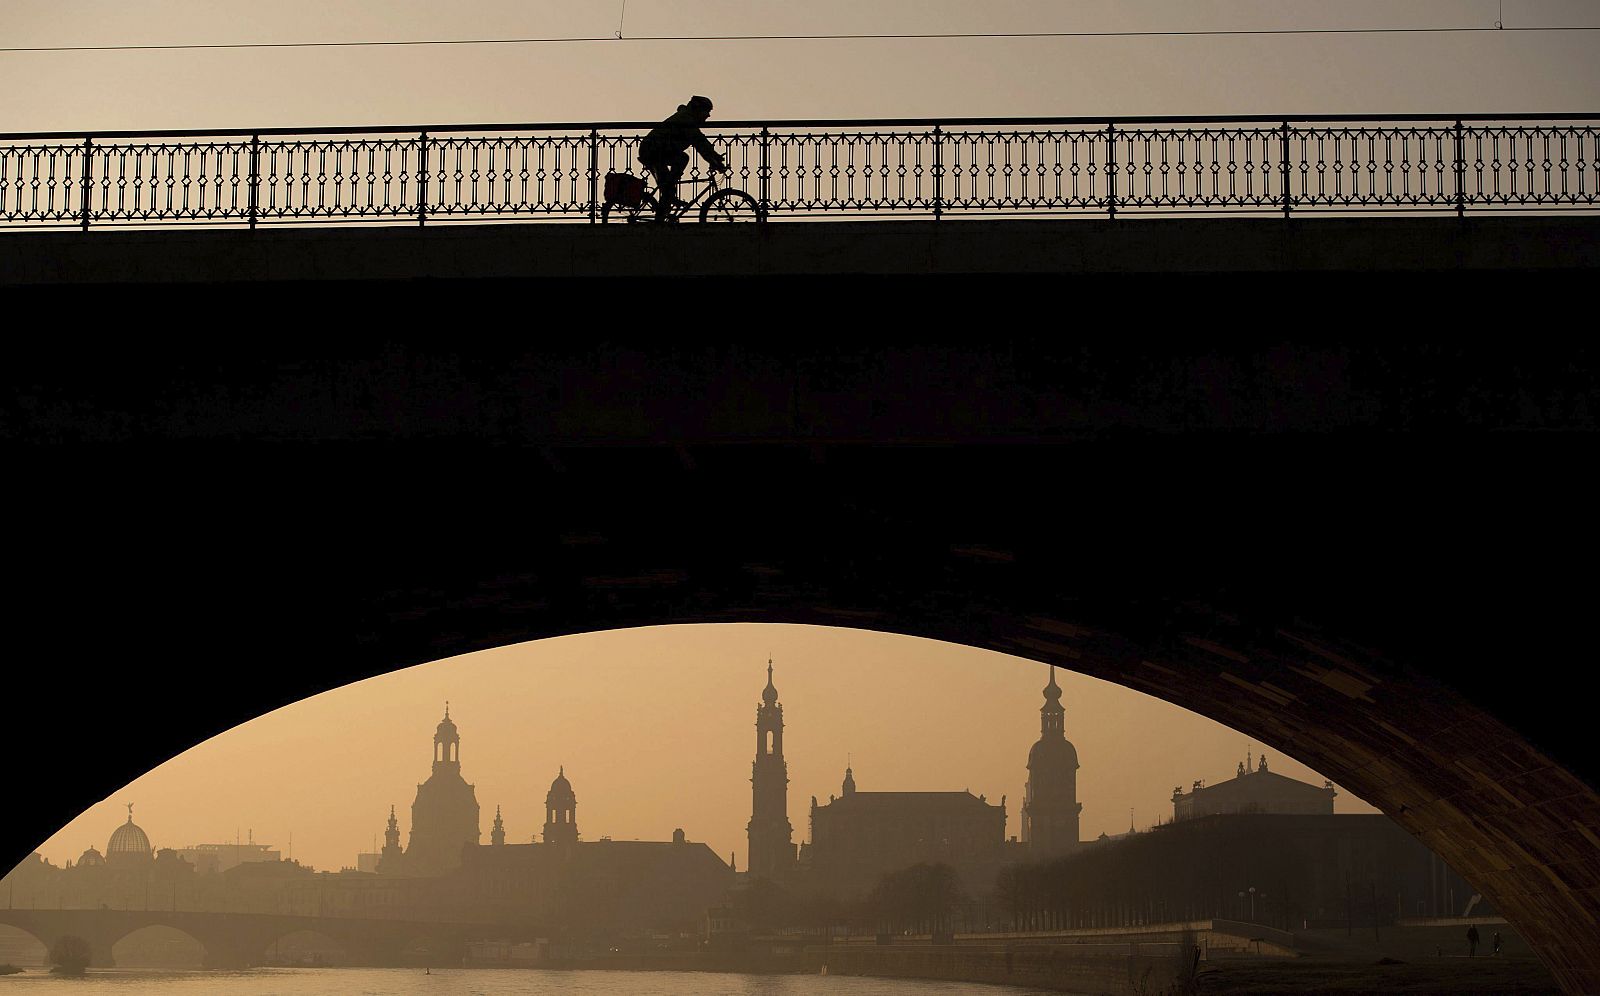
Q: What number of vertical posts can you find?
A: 9